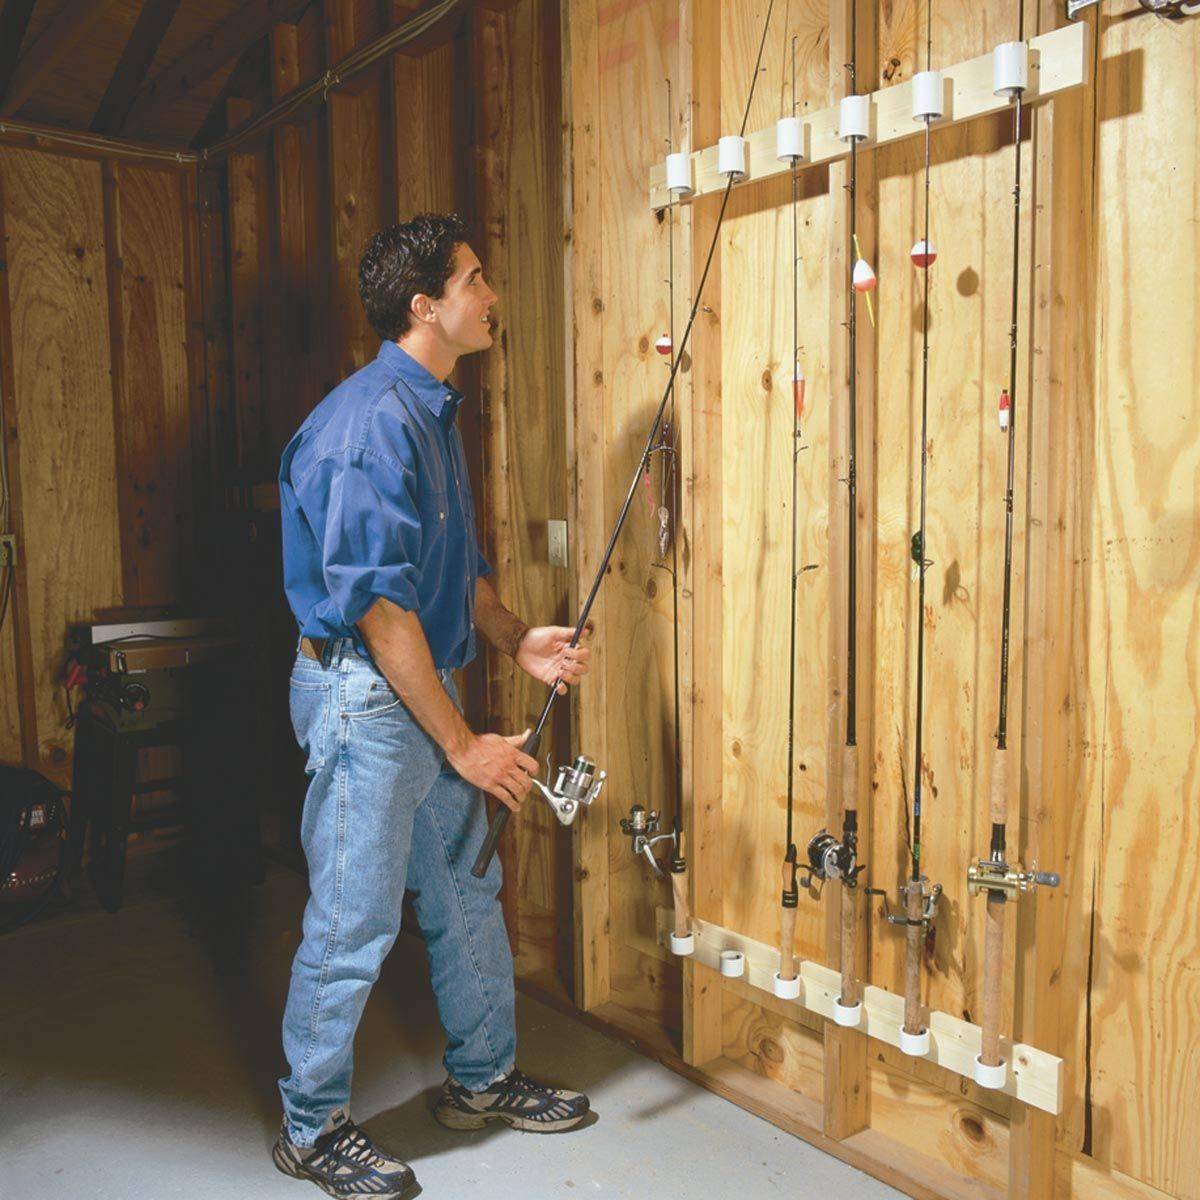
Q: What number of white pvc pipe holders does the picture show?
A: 12